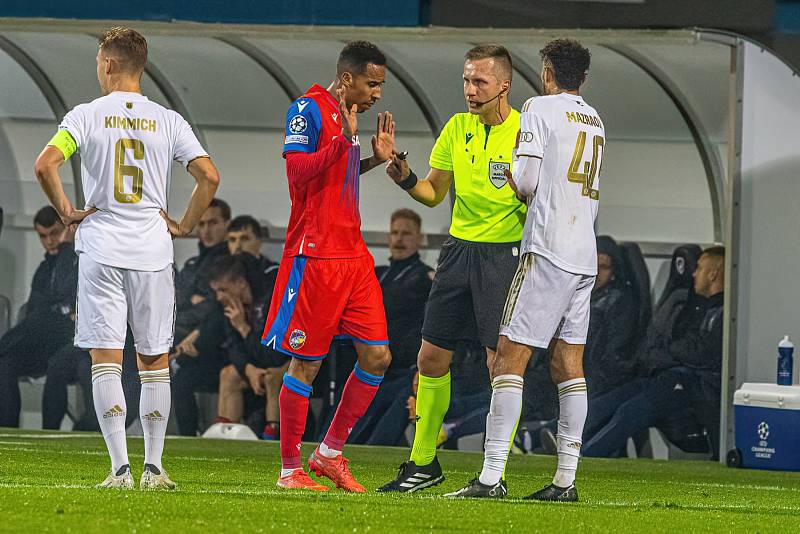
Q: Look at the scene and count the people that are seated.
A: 7